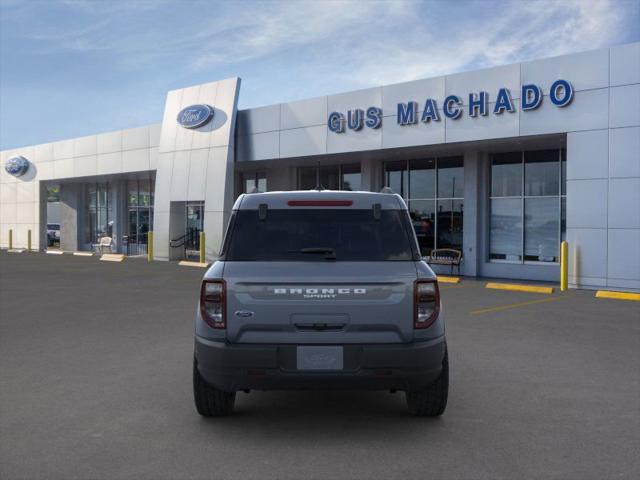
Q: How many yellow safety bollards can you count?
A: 5